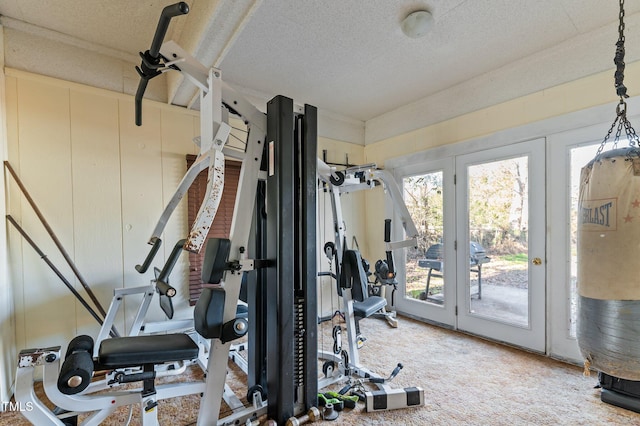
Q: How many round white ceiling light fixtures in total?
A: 1